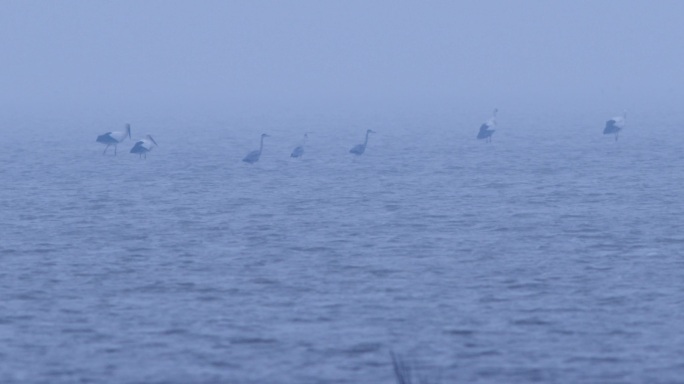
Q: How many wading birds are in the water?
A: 7